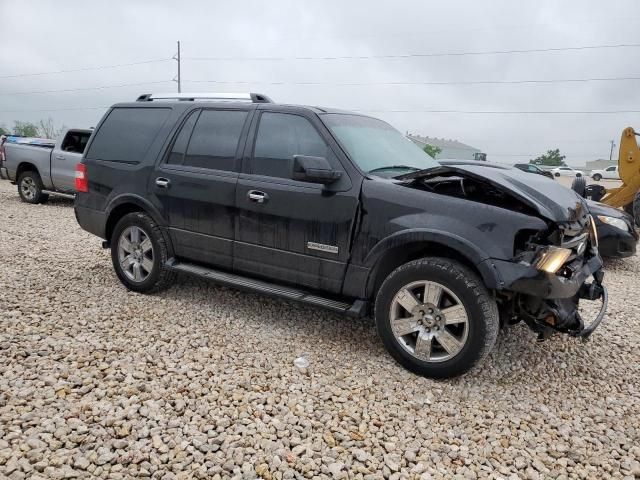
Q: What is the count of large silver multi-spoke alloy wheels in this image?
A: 2